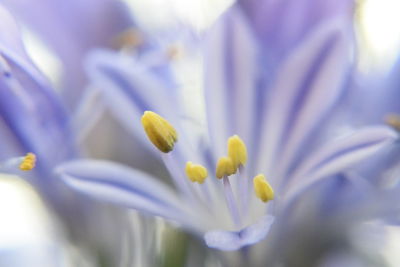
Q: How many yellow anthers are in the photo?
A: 6